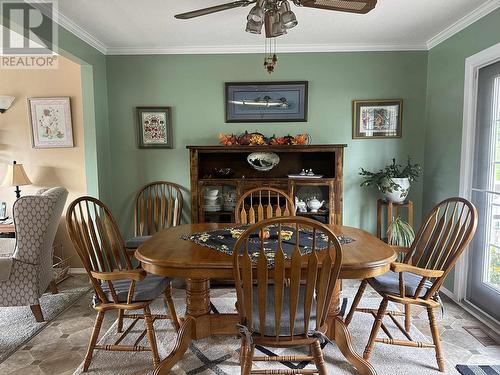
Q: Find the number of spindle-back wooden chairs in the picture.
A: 5